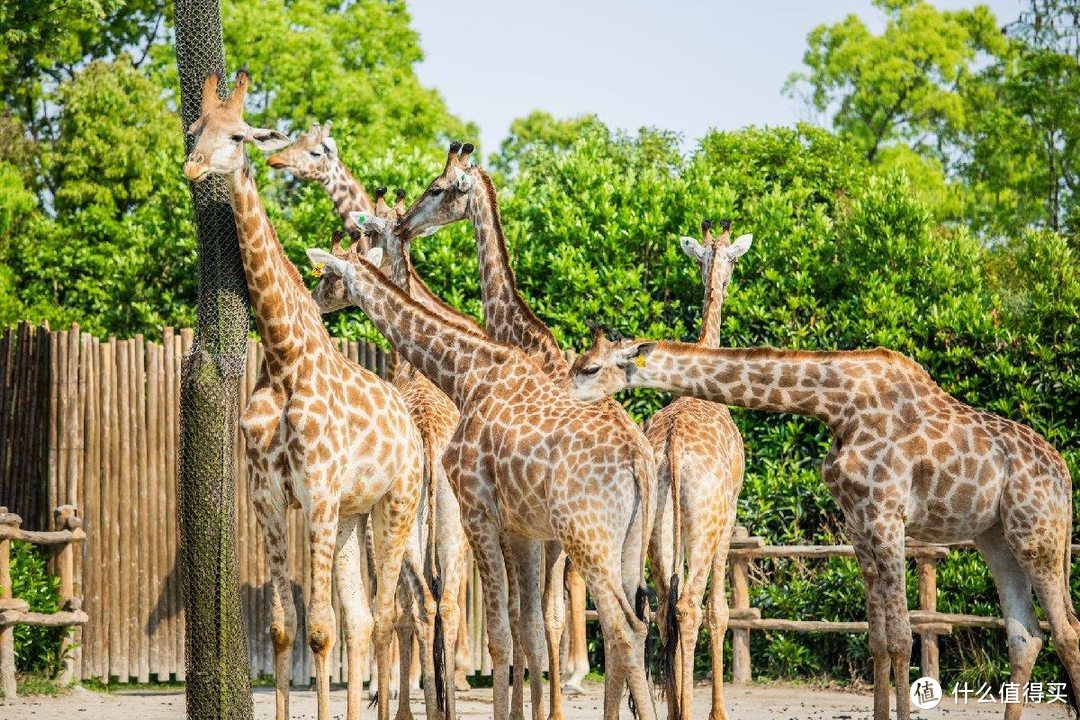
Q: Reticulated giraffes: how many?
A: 7